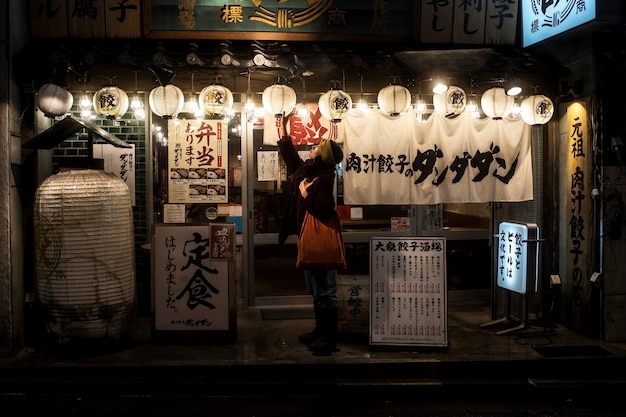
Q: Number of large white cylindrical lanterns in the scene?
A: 1